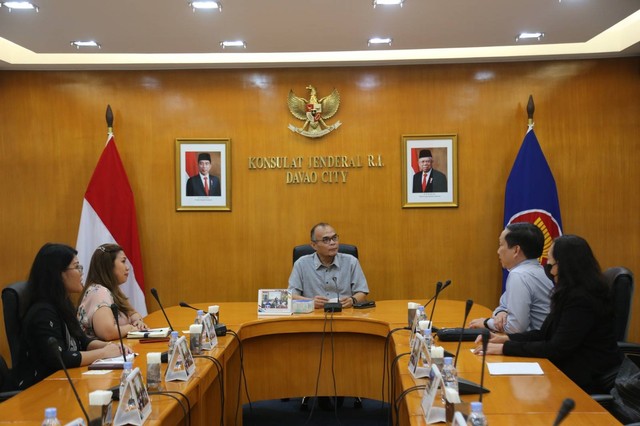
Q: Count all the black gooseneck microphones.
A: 10